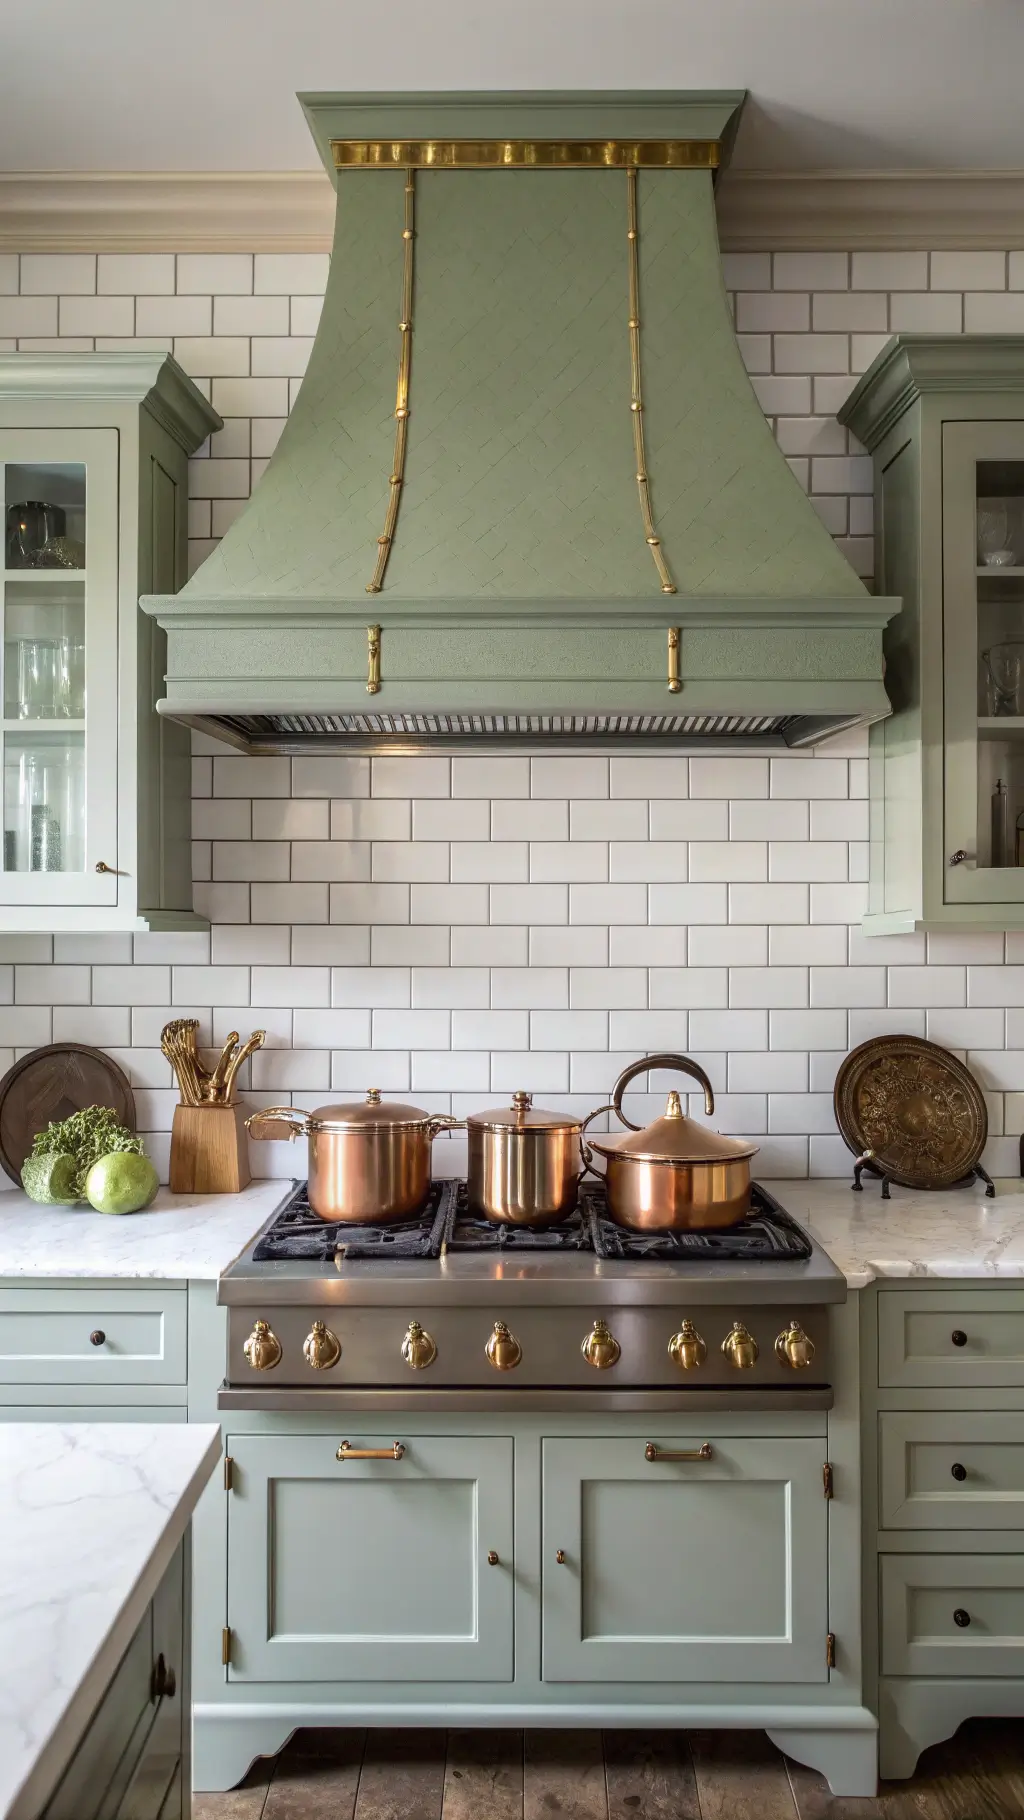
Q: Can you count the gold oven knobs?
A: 8